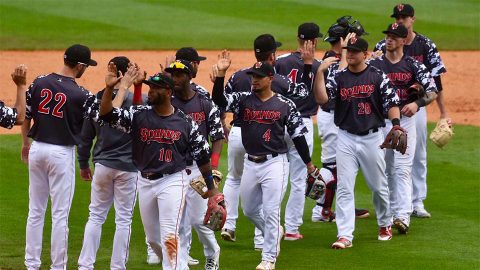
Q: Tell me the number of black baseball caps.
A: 11